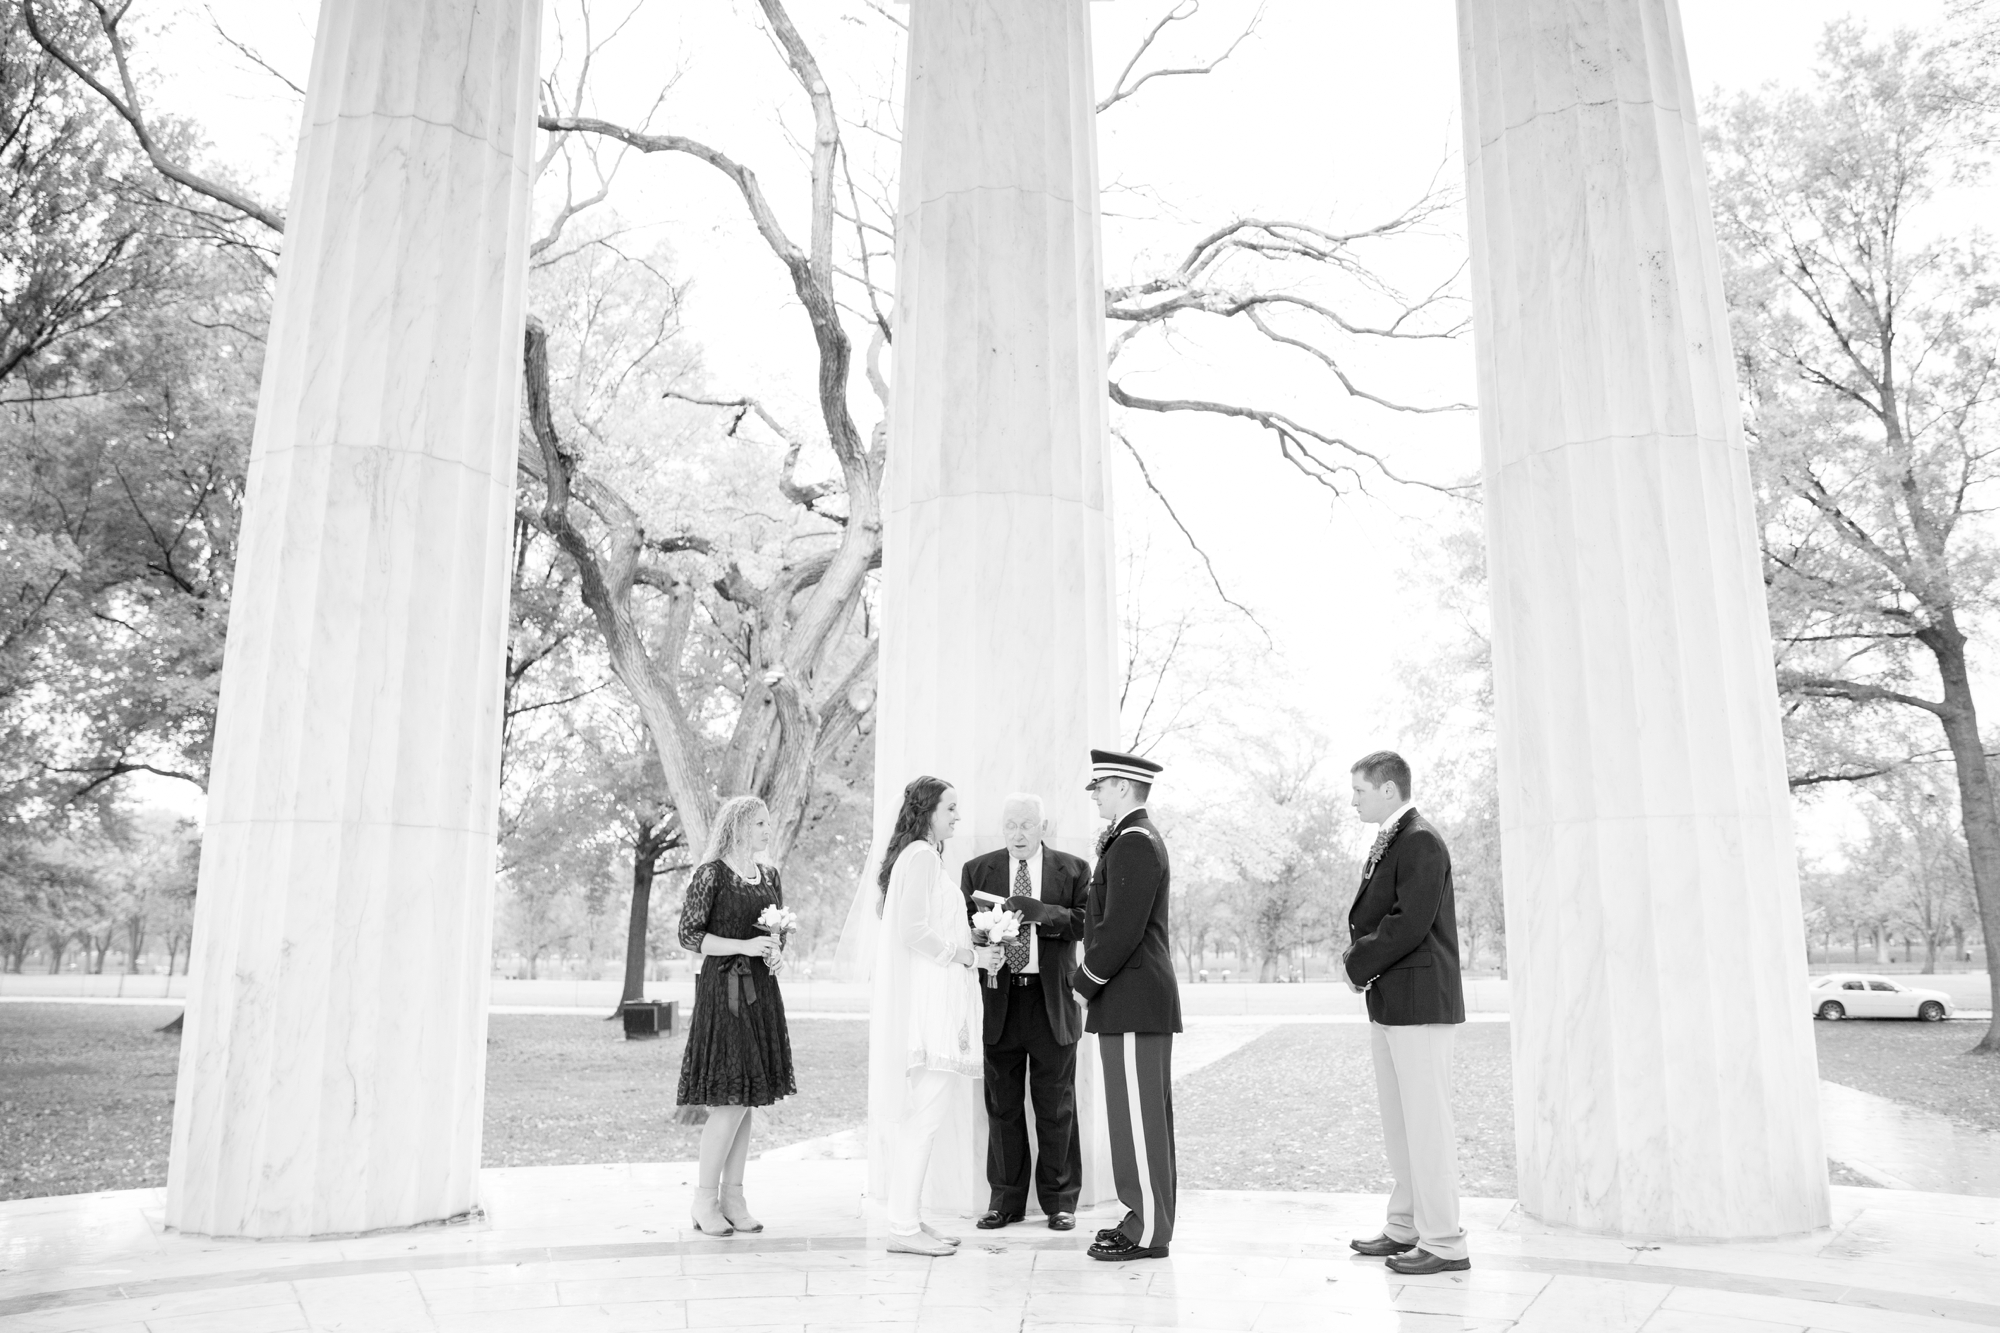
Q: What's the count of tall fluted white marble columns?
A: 3